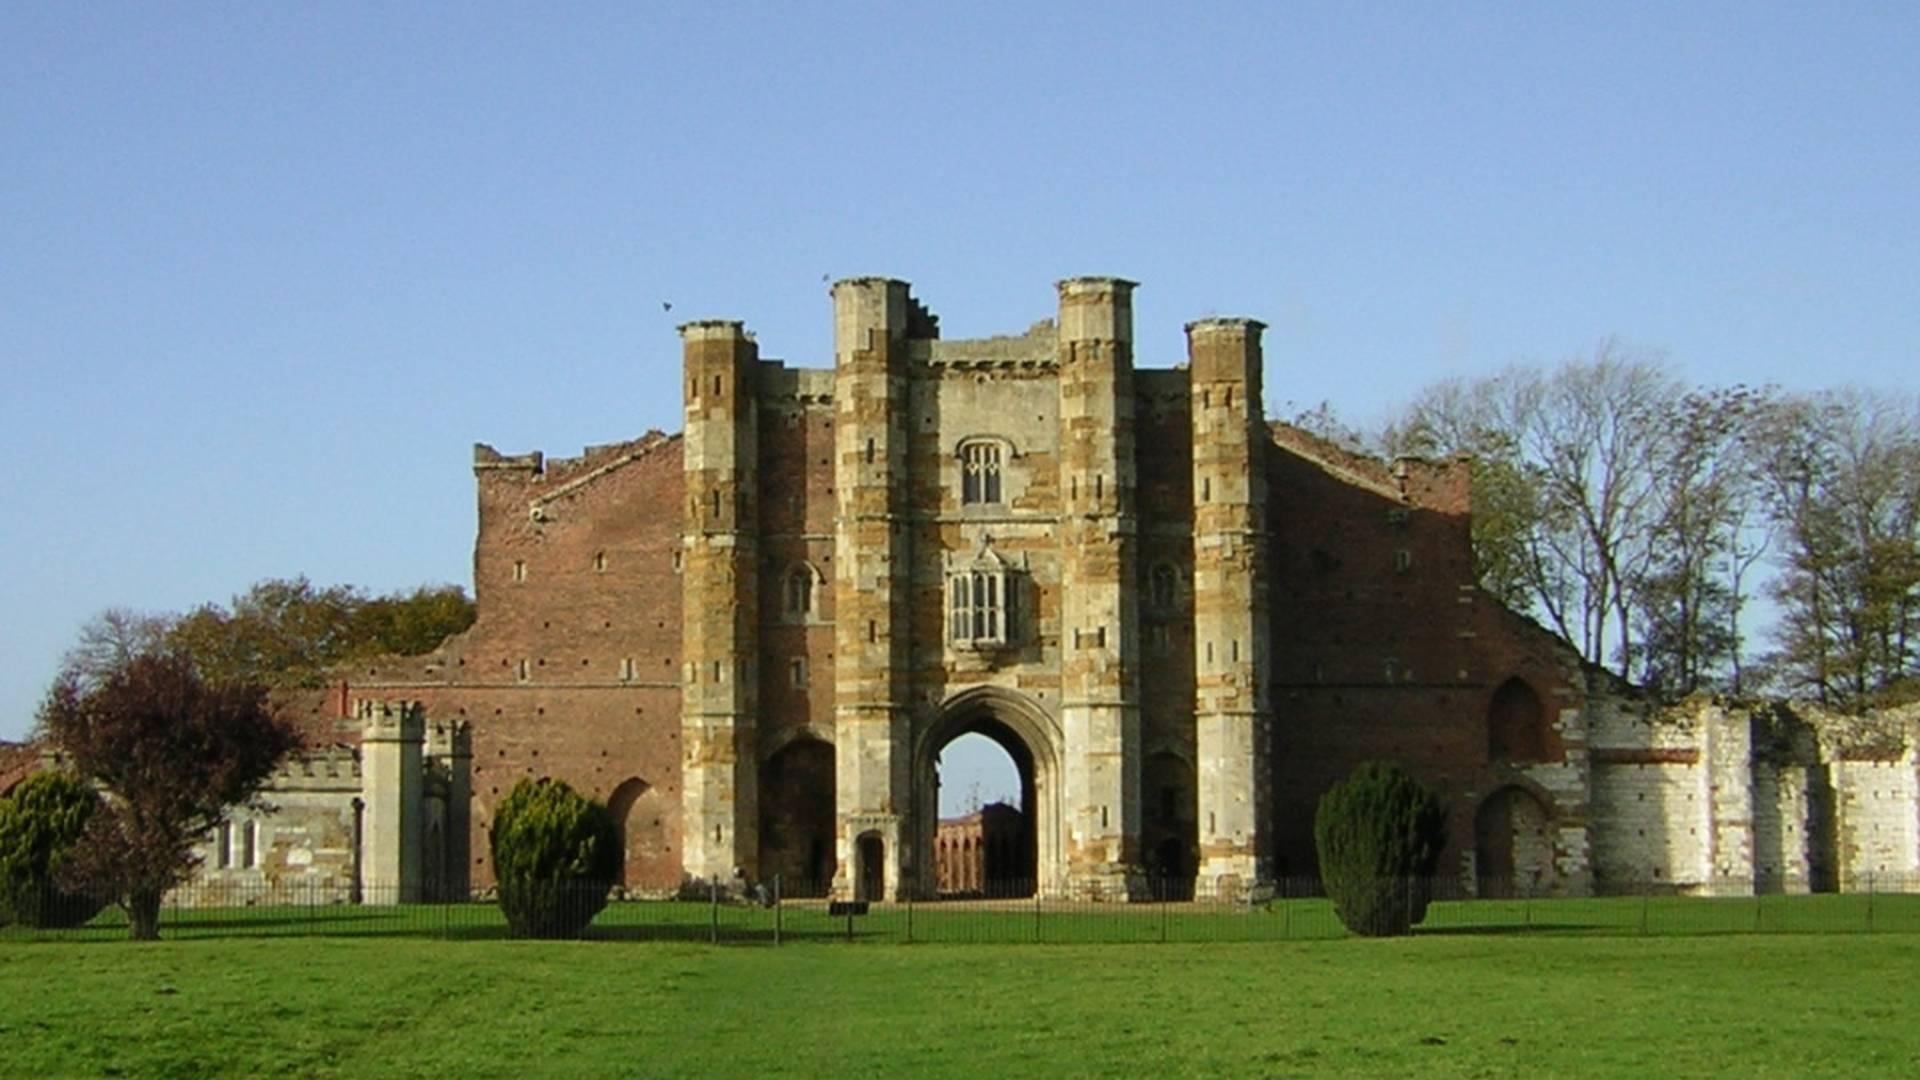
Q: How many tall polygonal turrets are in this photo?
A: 4